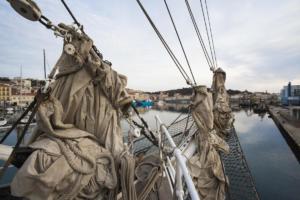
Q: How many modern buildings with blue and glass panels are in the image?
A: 1